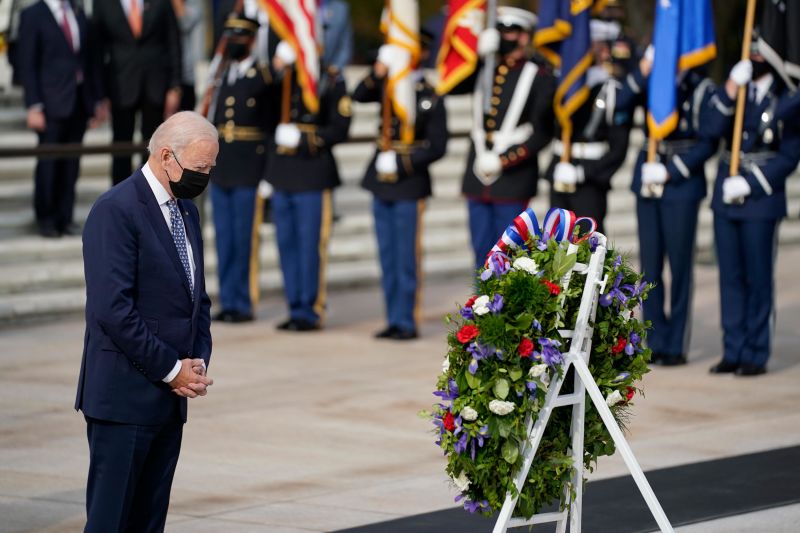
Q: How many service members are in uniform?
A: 7